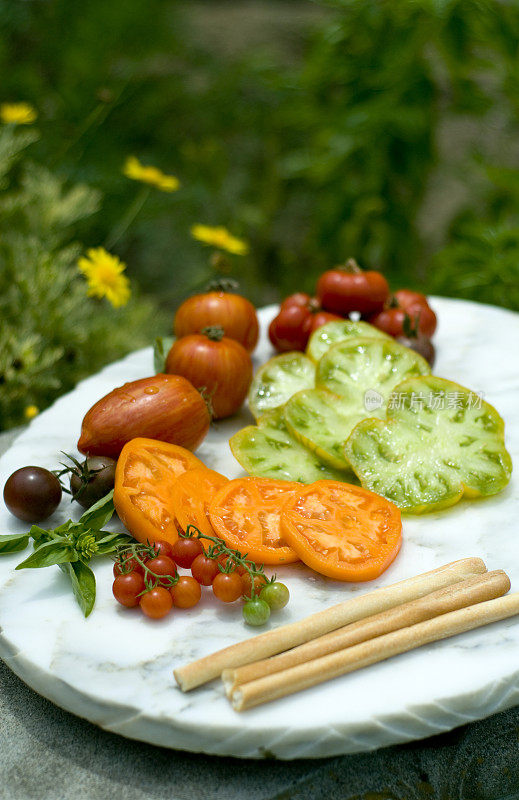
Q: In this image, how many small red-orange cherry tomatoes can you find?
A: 11